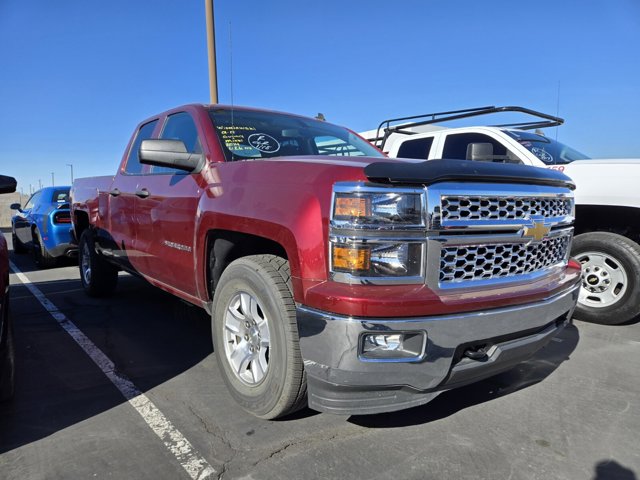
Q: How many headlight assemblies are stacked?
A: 2